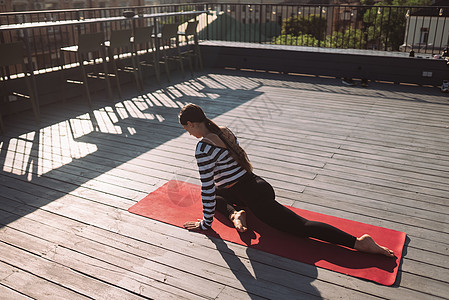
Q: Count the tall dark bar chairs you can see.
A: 6